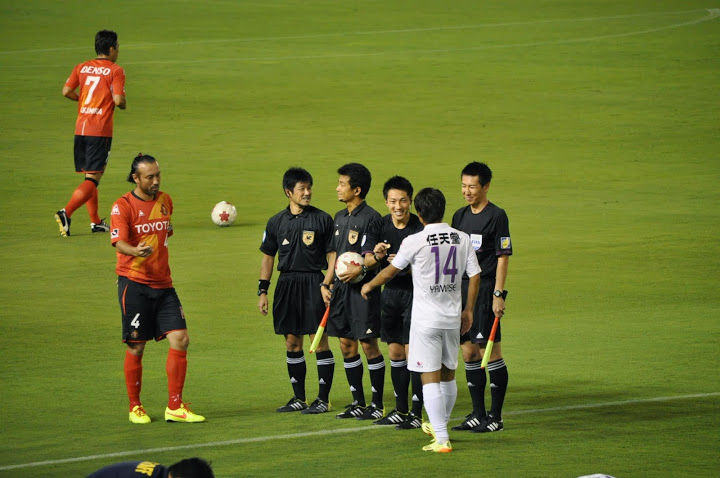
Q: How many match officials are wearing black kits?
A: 4